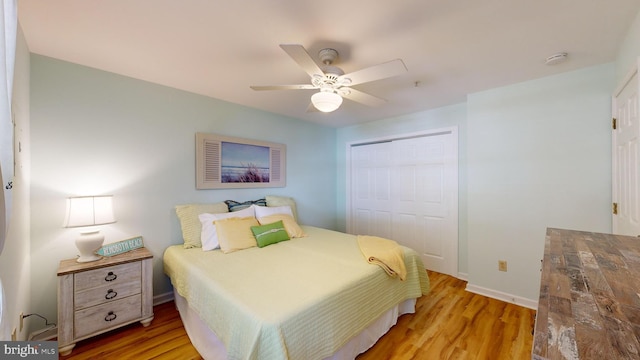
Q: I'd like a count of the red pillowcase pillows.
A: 0